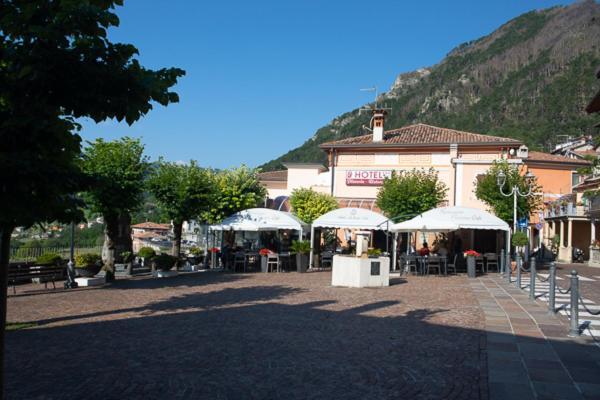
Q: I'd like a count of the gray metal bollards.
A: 6